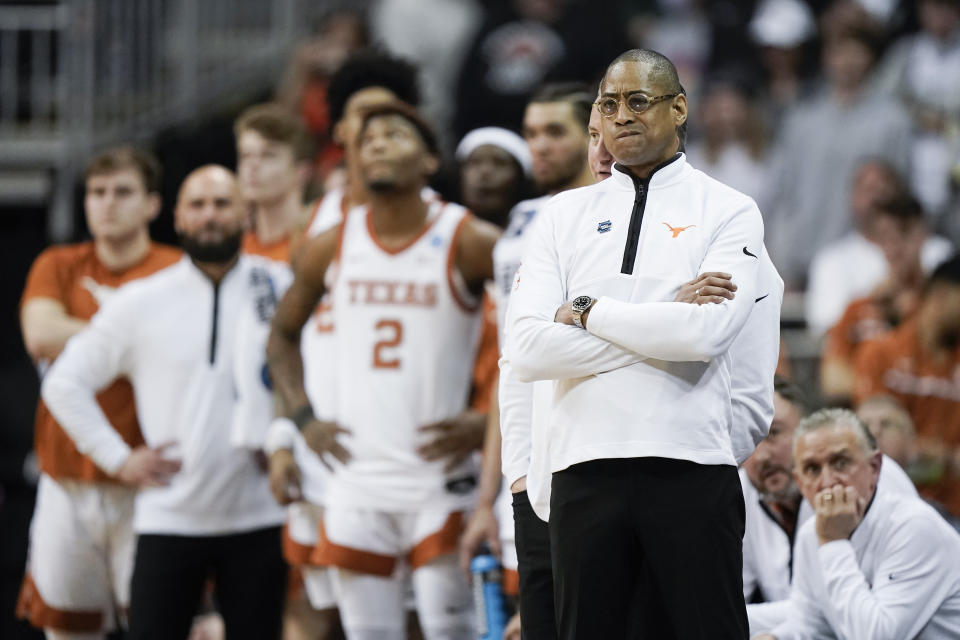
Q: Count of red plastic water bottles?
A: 0